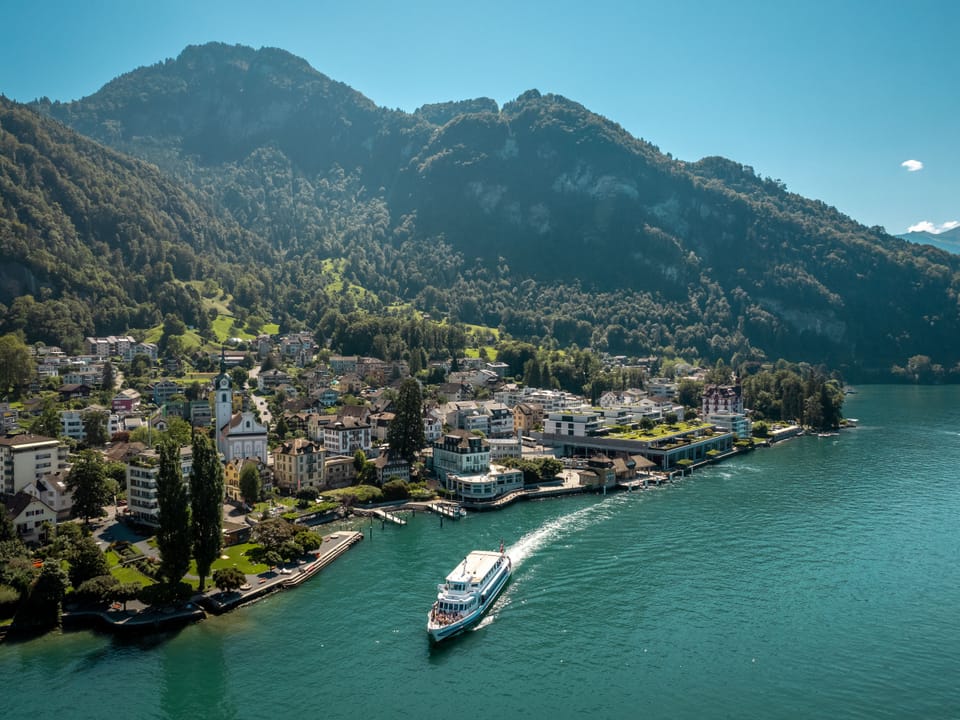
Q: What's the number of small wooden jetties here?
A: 2